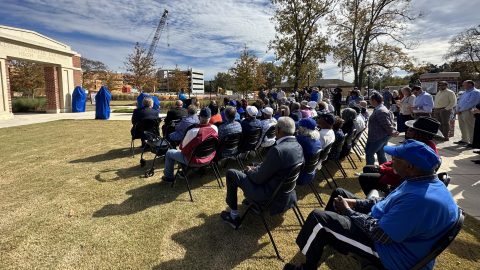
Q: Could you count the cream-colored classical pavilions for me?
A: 1